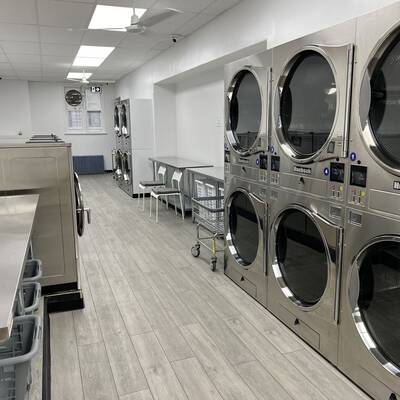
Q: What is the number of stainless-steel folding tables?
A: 3